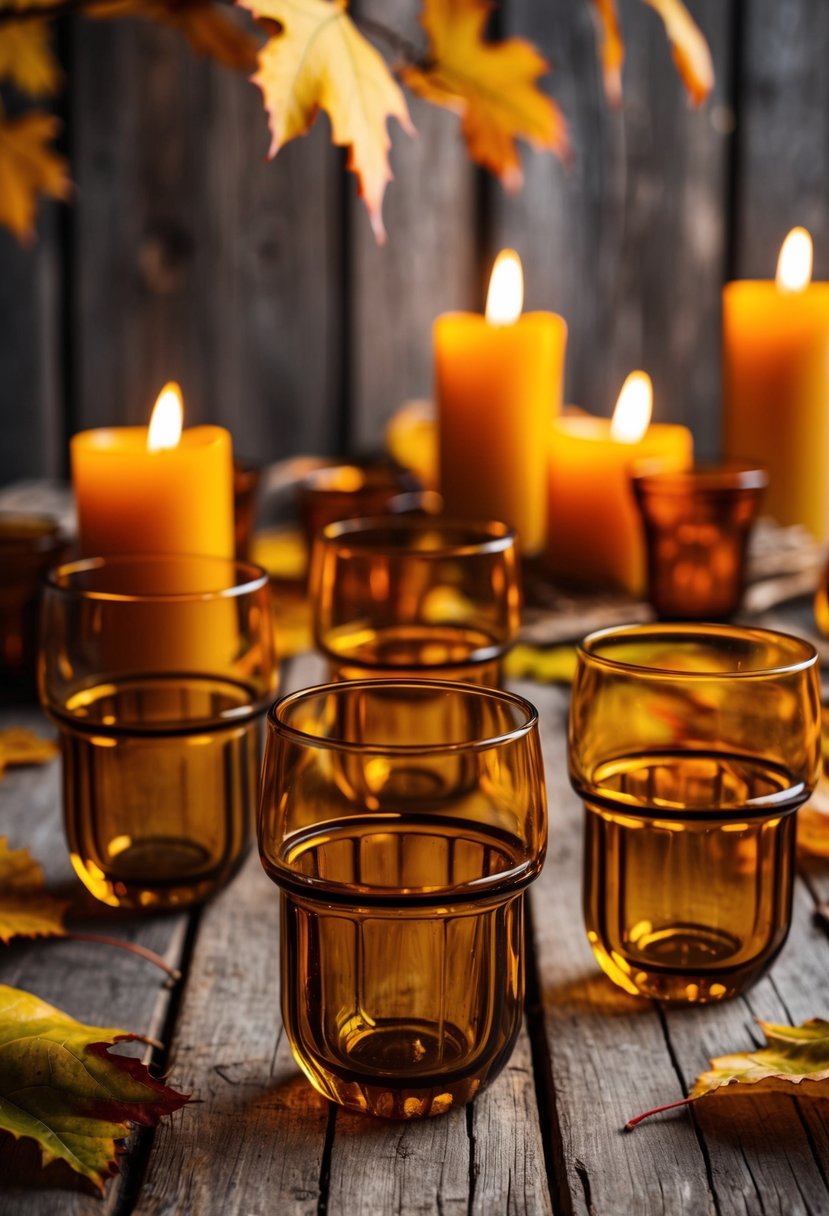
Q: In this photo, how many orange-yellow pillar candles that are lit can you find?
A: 4